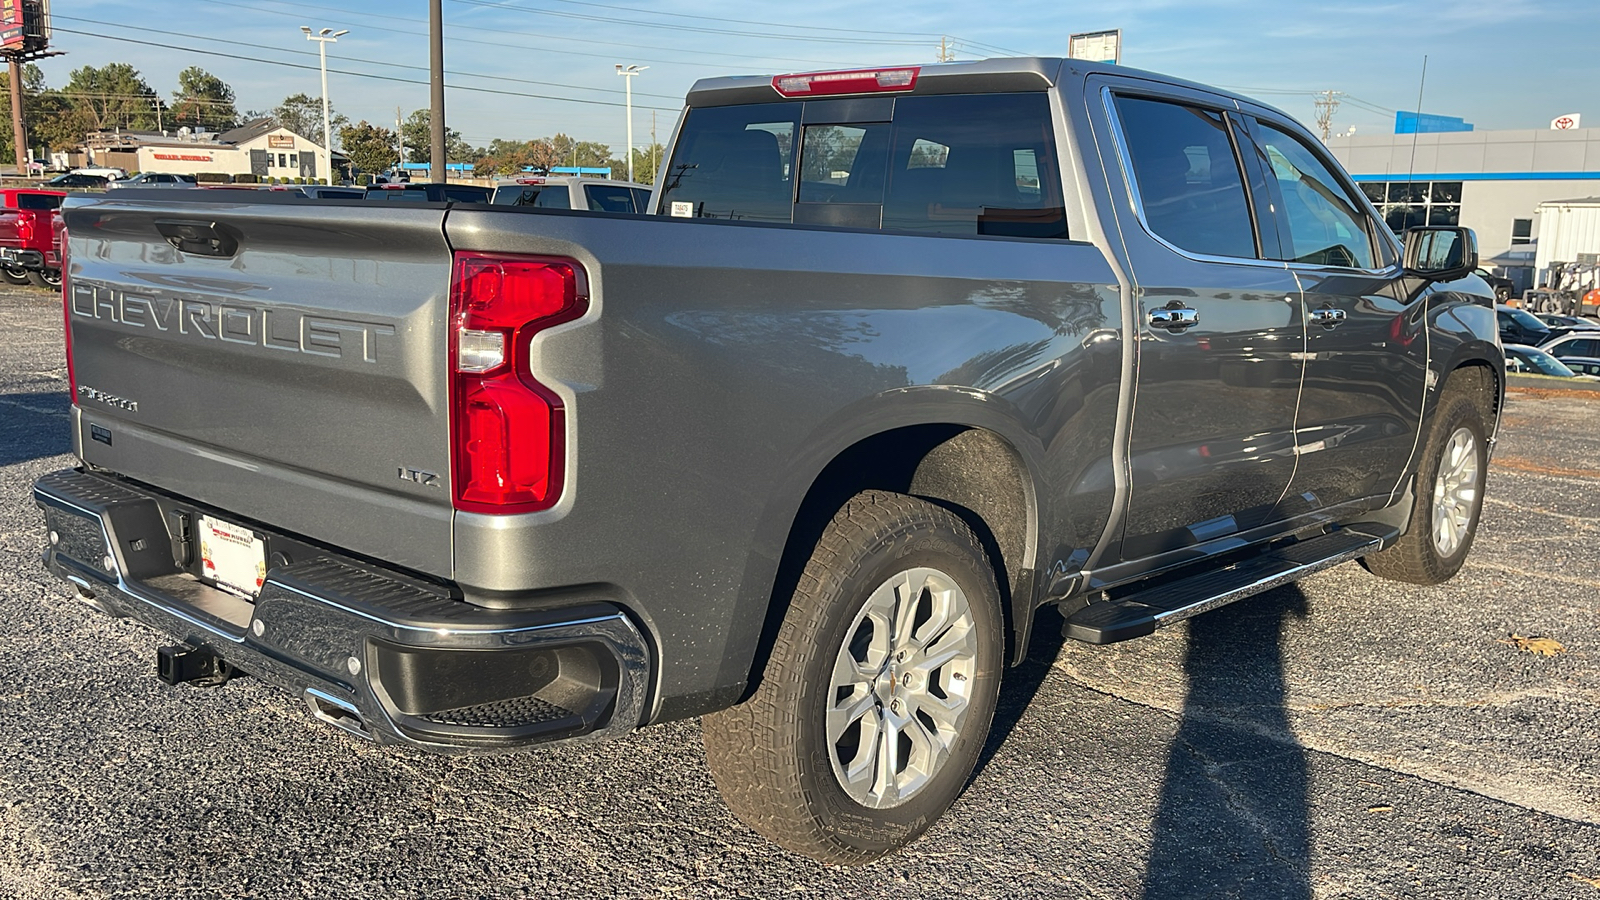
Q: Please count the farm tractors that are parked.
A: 0